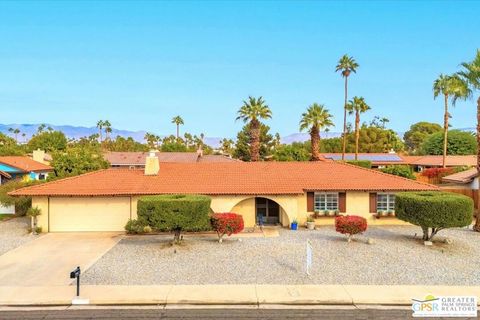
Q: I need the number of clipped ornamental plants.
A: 4